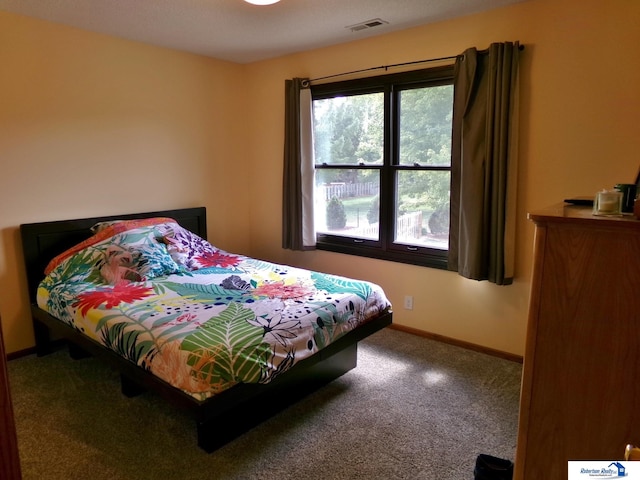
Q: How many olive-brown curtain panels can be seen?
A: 2